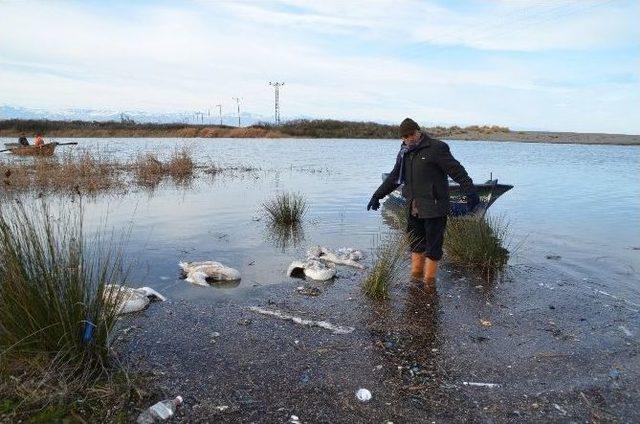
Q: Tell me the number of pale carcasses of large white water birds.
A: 4